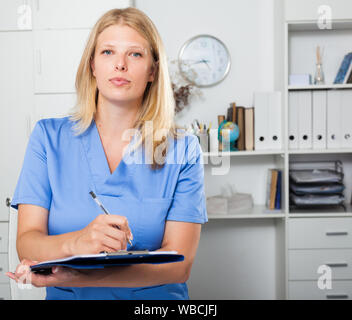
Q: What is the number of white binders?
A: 7